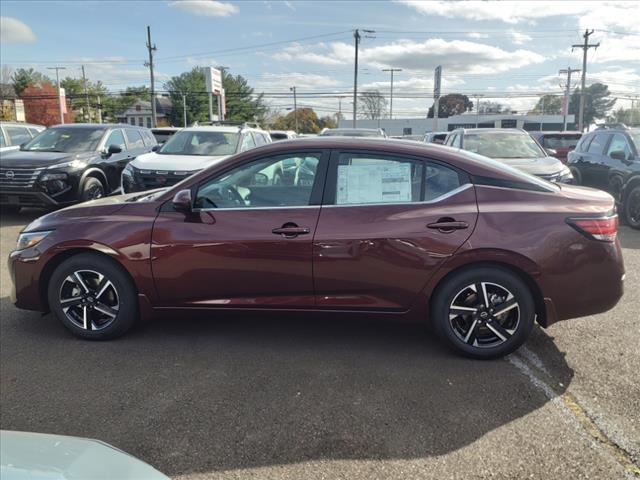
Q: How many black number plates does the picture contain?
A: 0